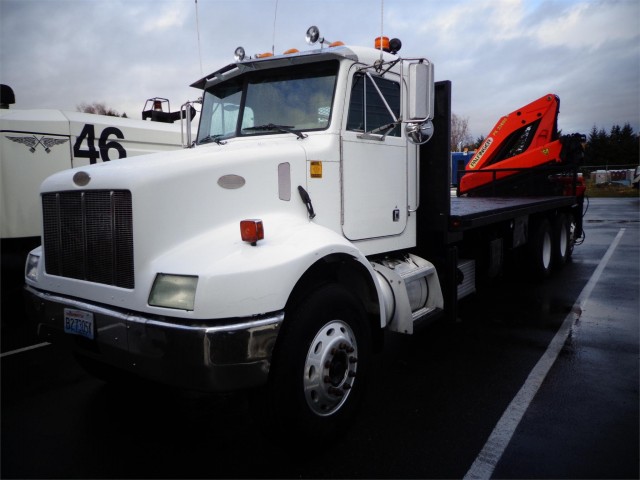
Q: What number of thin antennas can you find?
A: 3